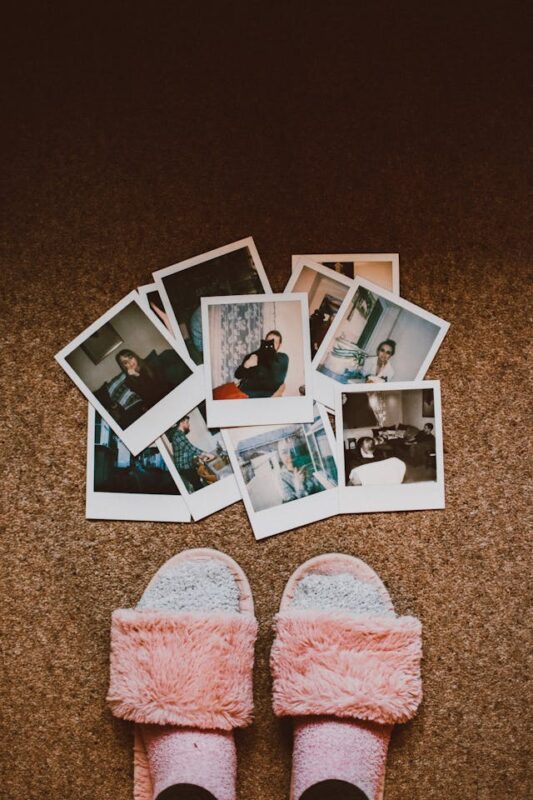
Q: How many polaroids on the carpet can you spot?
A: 11